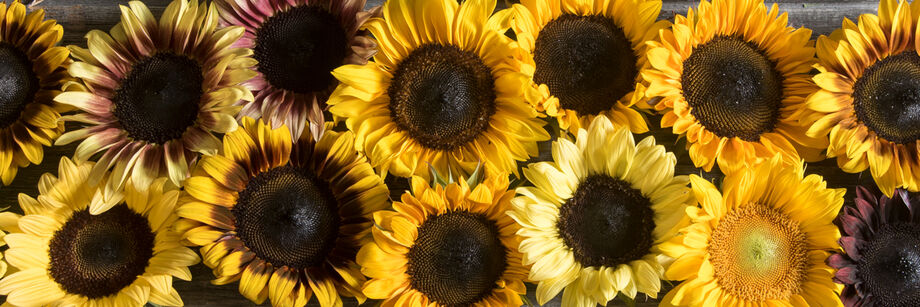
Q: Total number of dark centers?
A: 12